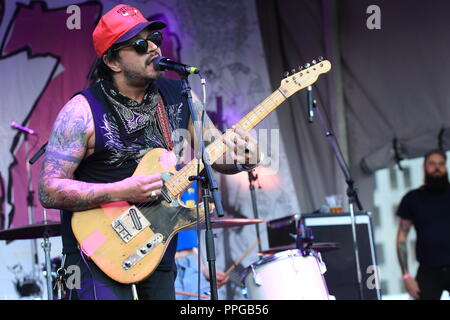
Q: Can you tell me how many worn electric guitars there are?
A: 1